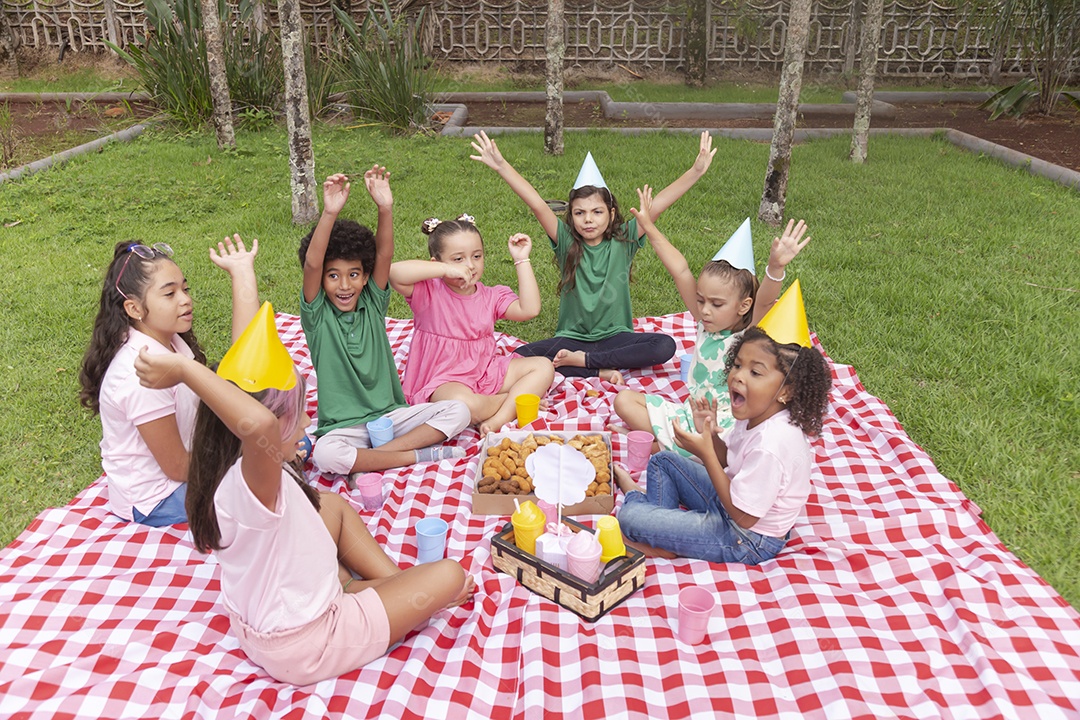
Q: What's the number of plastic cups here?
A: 11